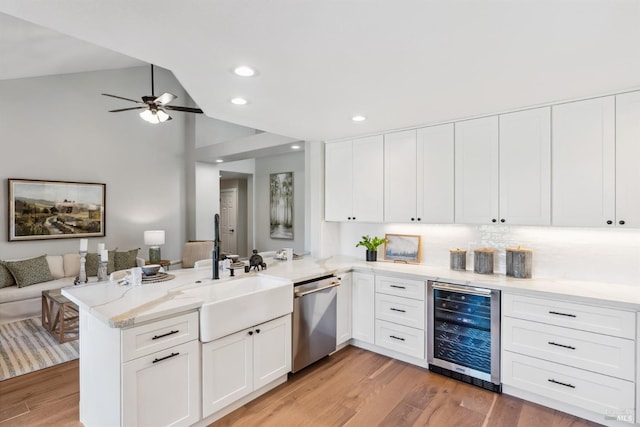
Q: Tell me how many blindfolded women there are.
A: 0